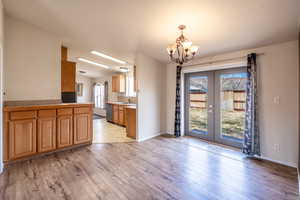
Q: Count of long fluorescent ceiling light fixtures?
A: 2